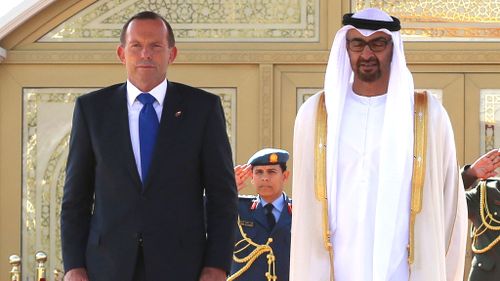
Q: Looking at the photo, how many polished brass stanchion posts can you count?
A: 2